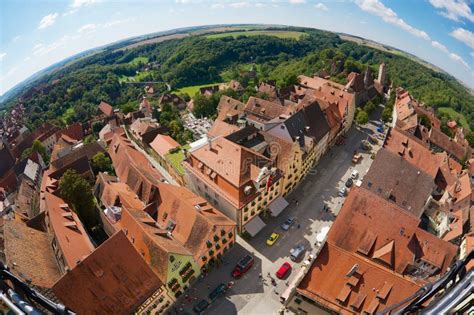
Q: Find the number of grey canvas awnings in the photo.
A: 2